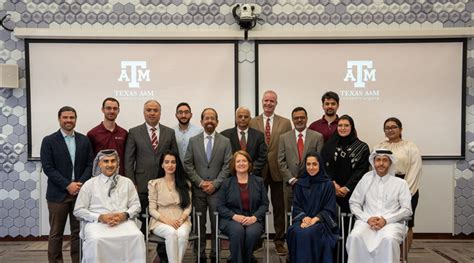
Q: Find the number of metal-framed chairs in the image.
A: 5